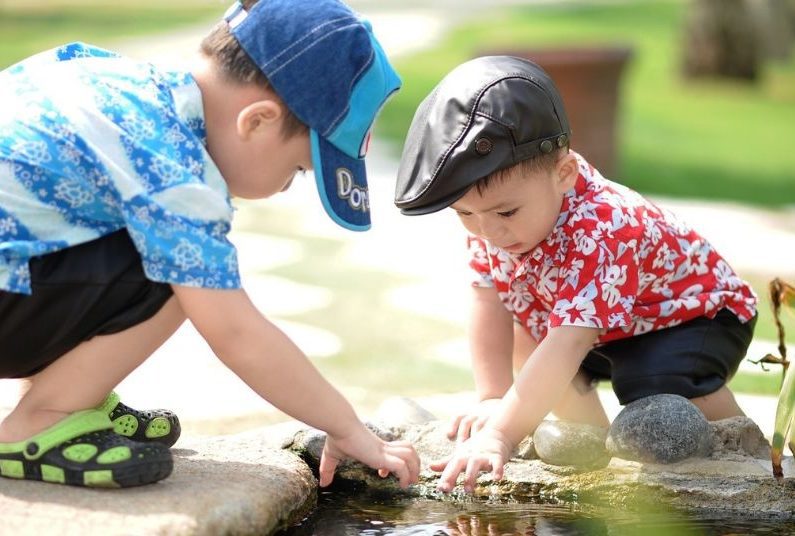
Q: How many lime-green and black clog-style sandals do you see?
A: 2